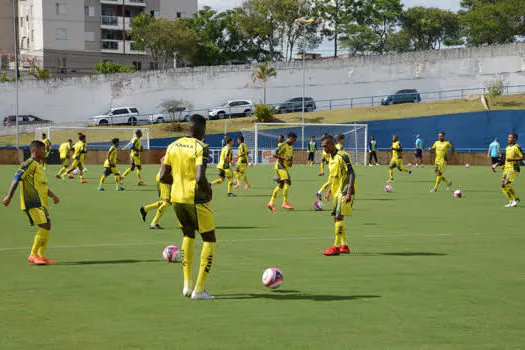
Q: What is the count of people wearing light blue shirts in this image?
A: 2